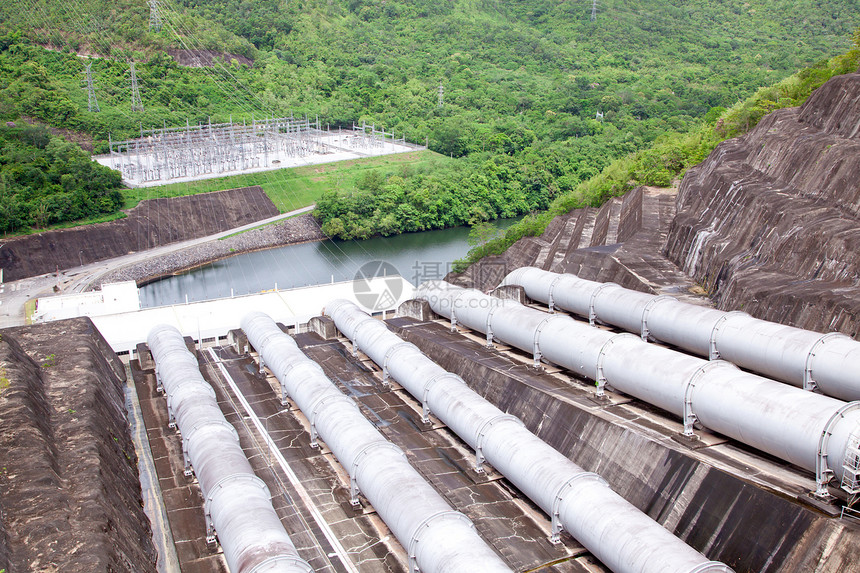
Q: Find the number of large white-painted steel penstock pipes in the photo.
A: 5